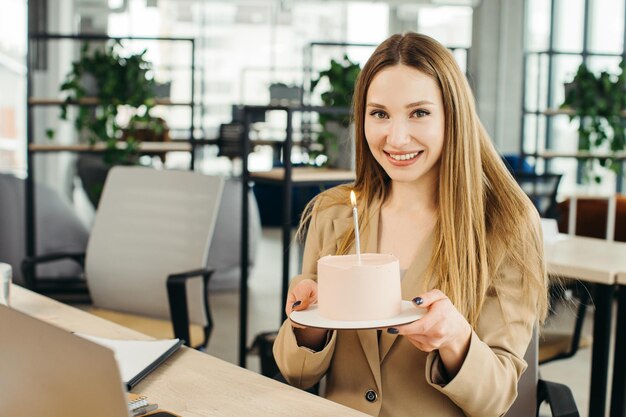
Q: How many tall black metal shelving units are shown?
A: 3